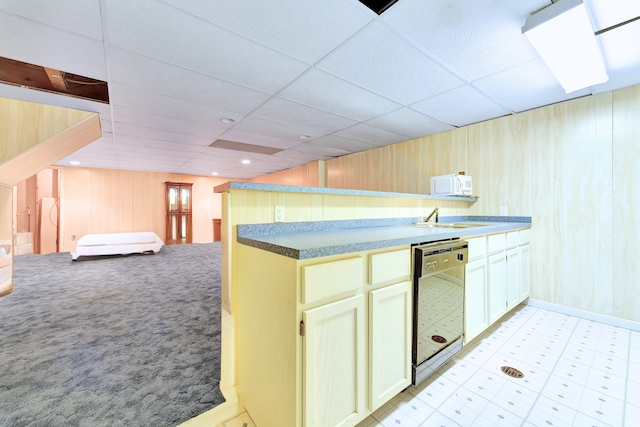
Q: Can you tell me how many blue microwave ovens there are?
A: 0